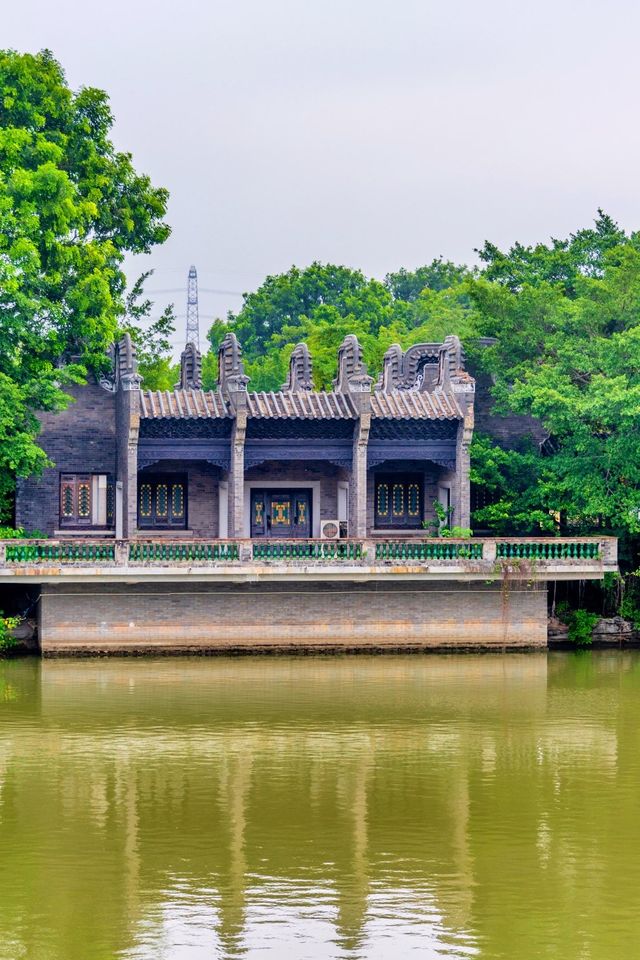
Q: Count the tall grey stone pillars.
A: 4